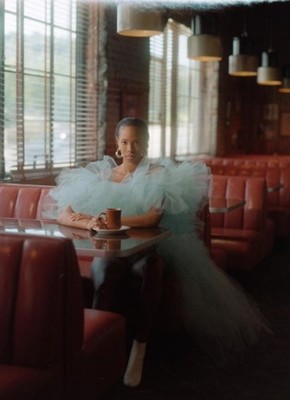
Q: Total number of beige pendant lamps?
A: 5